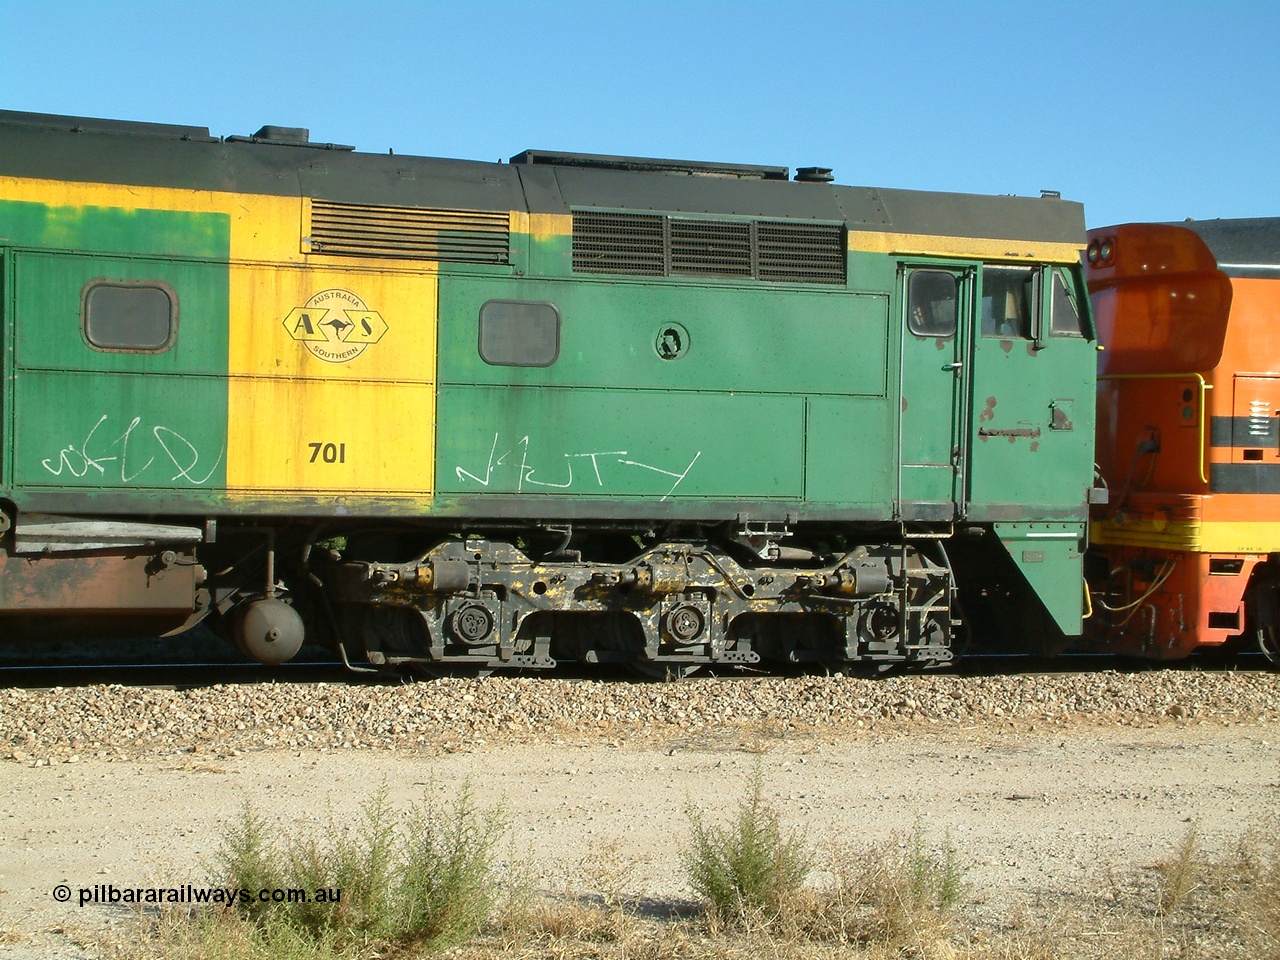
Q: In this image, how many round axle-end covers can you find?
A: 3